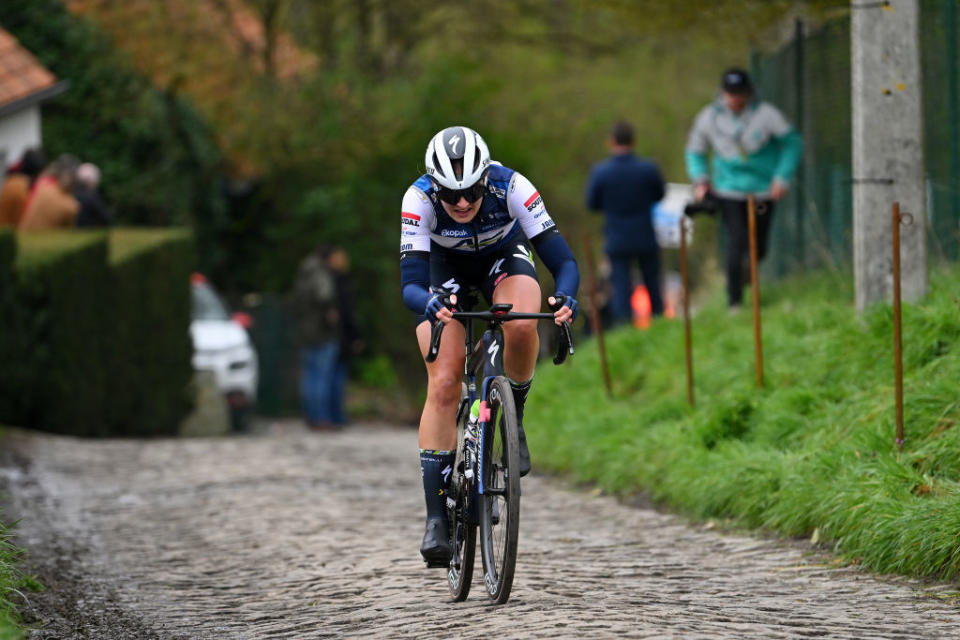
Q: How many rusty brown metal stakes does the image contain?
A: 4